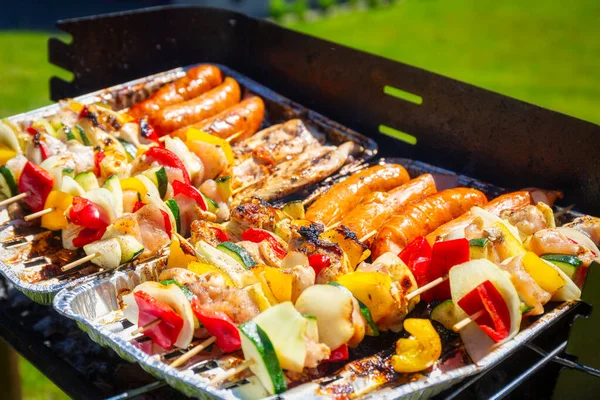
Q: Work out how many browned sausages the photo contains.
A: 7